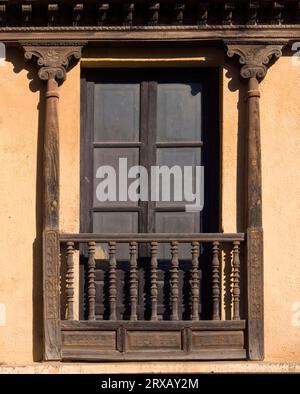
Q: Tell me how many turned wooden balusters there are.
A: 9